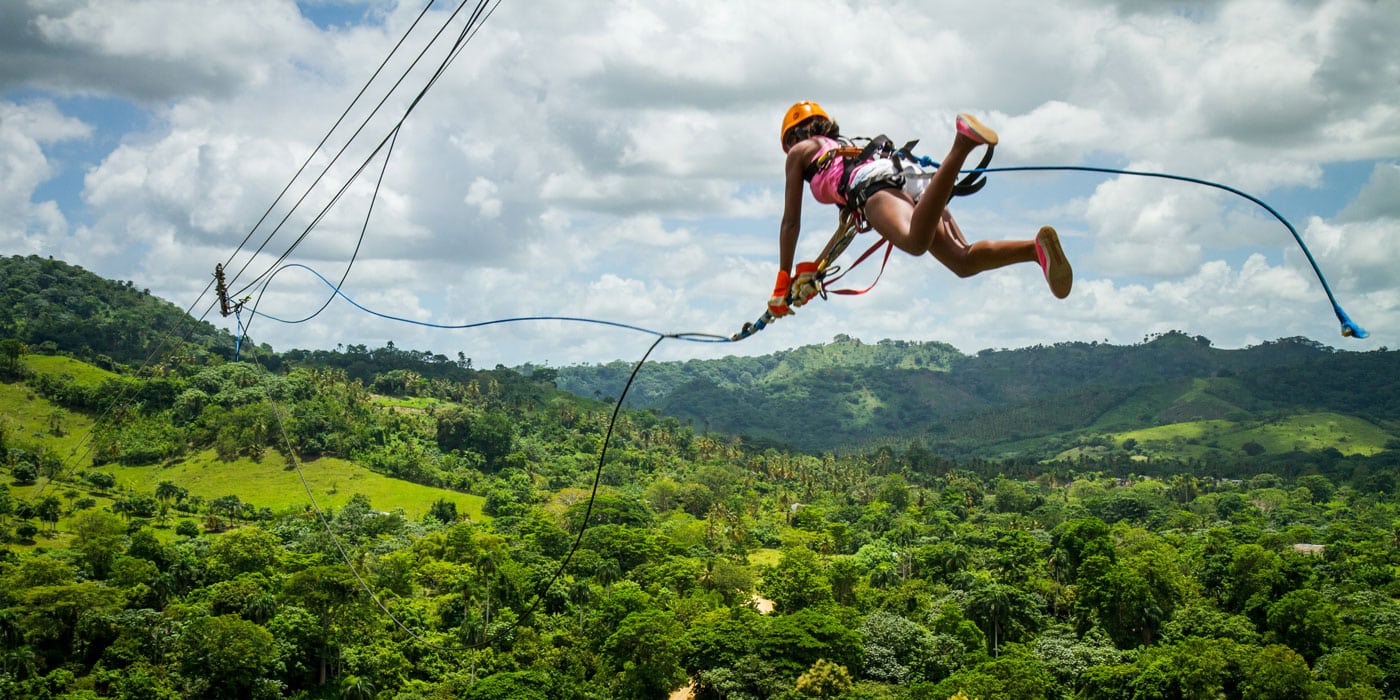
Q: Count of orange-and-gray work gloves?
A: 2